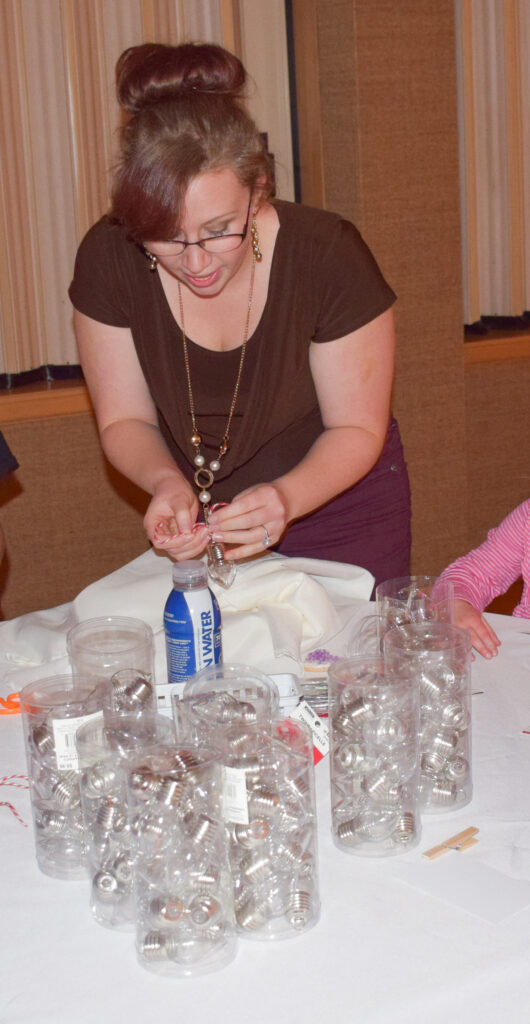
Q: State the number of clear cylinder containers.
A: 9